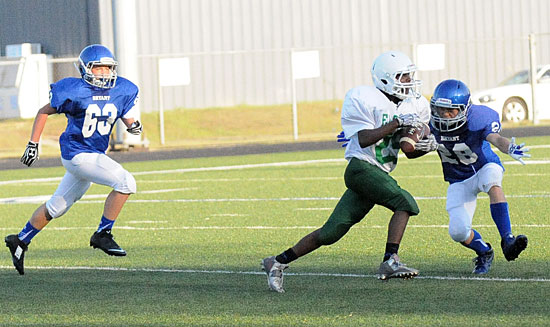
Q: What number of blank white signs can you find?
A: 3